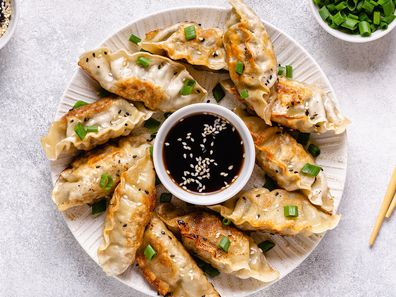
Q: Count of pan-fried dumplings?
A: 11